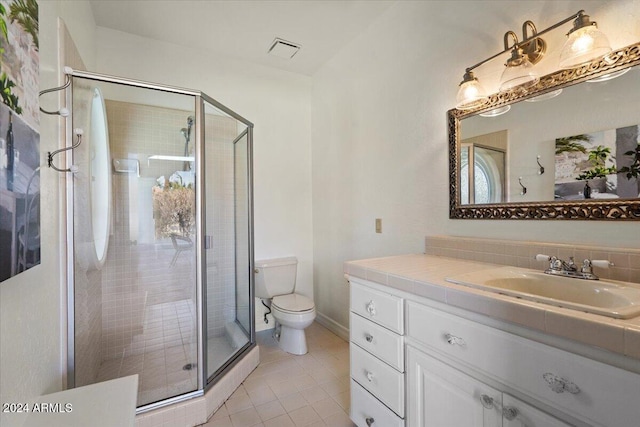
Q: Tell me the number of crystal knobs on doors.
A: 2